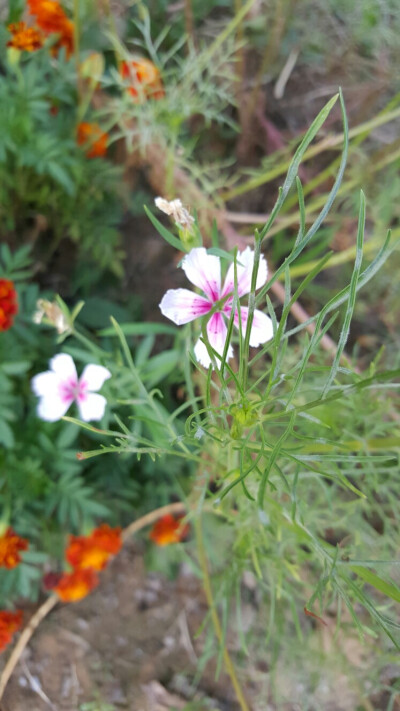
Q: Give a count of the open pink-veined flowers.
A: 2